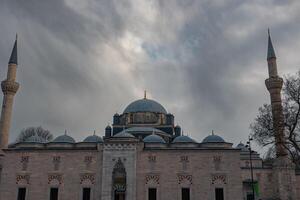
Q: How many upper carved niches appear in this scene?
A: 6